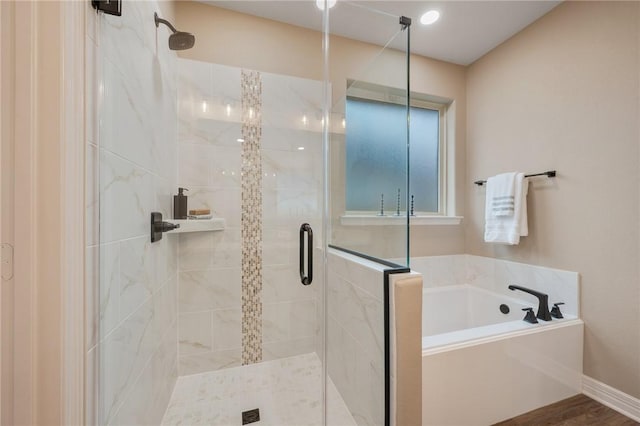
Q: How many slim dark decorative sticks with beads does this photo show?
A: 3